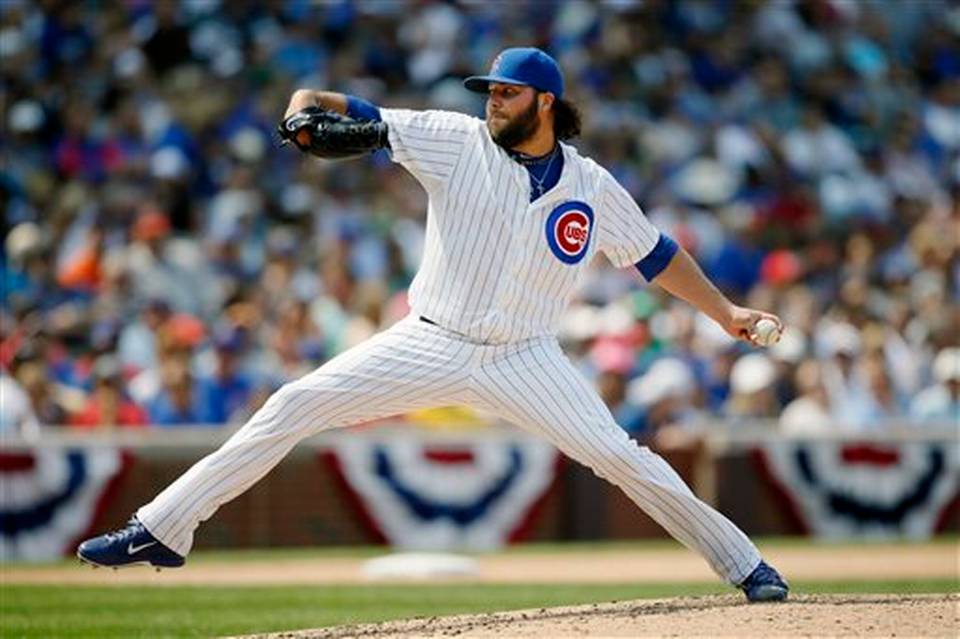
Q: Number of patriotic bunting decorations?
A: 3